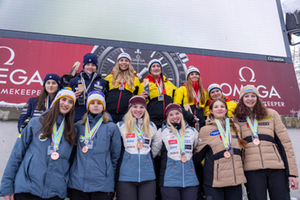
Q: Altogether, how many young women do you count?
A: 12